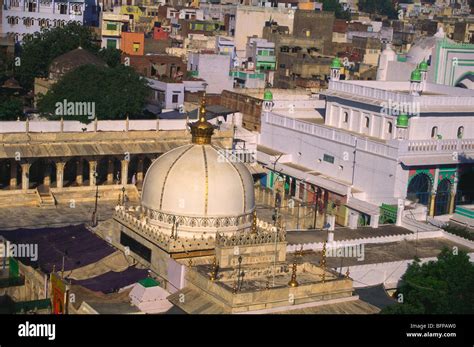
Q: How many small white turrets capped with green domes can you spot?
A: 5